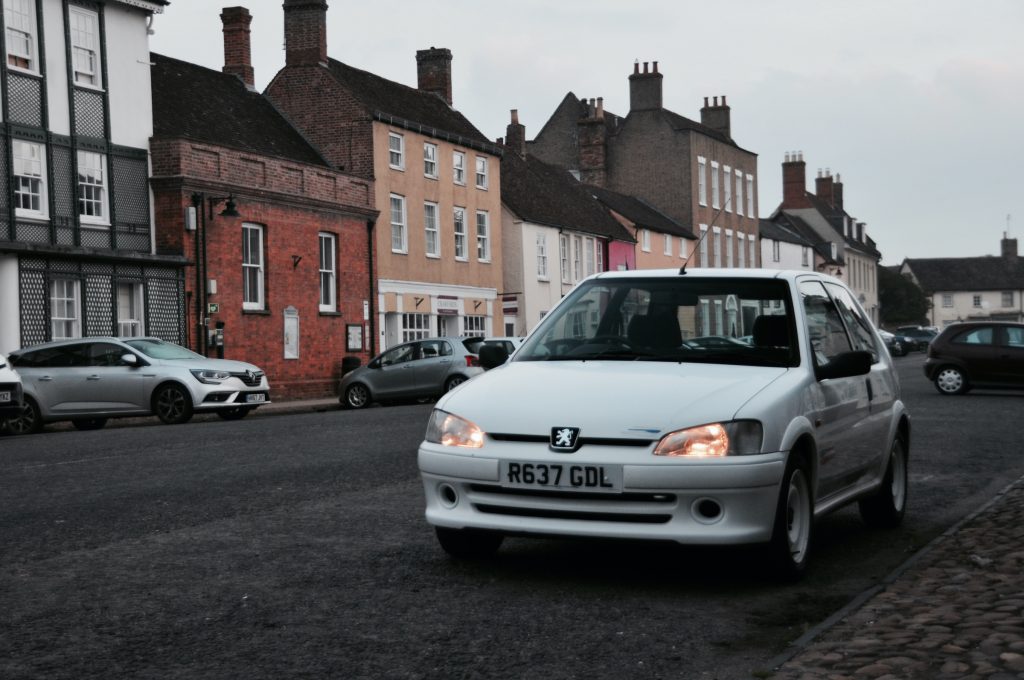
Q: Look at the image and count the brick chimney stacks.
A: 11